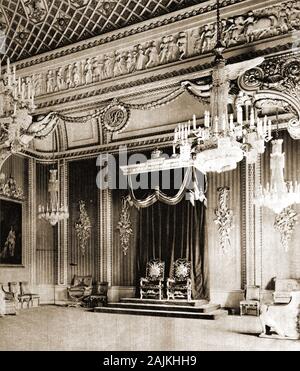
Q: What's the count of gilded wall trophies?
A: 4